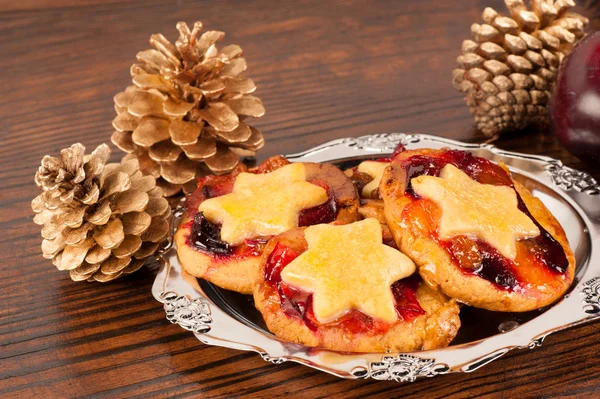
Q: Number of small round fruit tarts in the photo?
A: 4